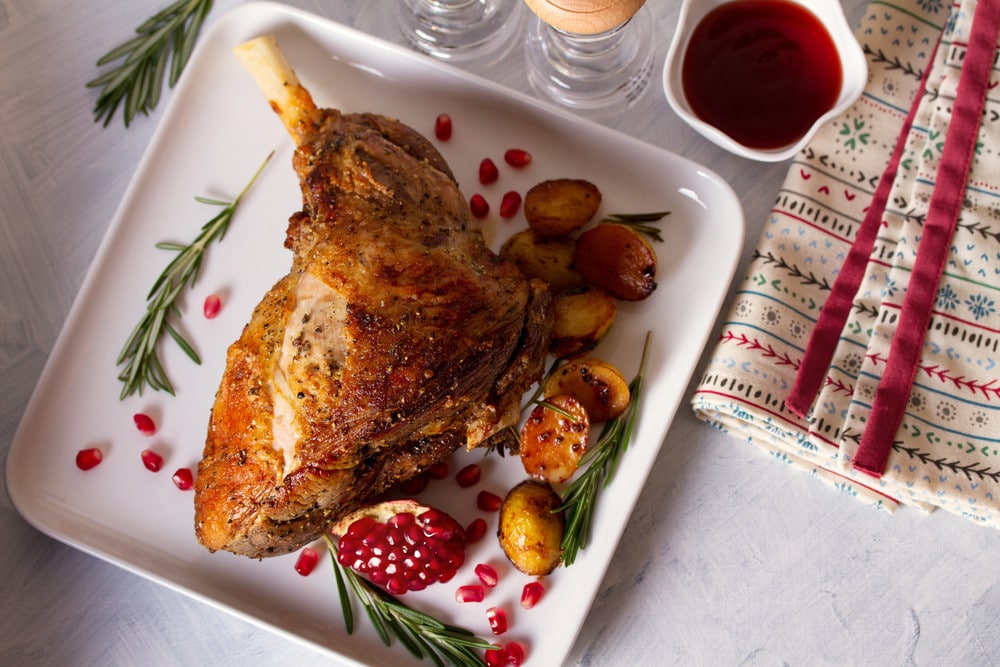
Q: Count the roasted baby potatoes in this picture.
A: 7